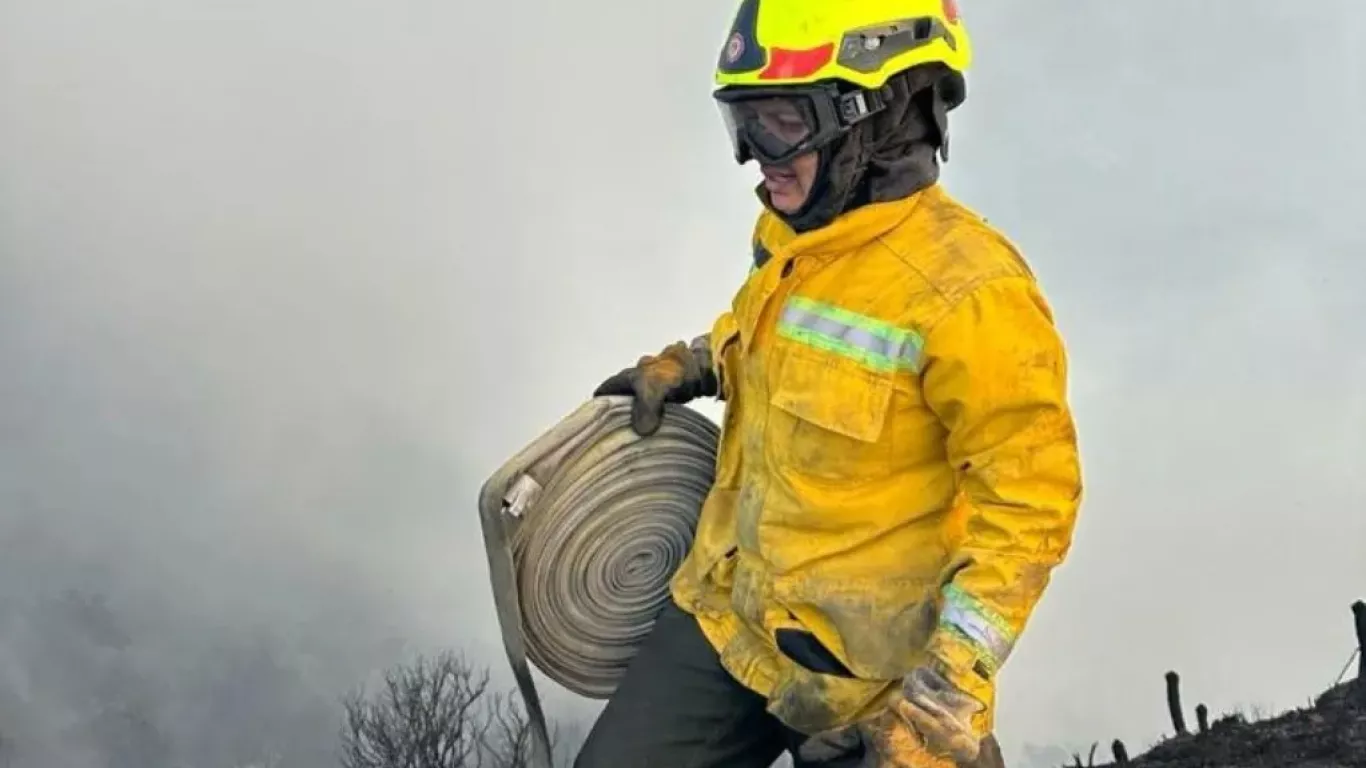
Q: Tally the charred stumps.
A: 4